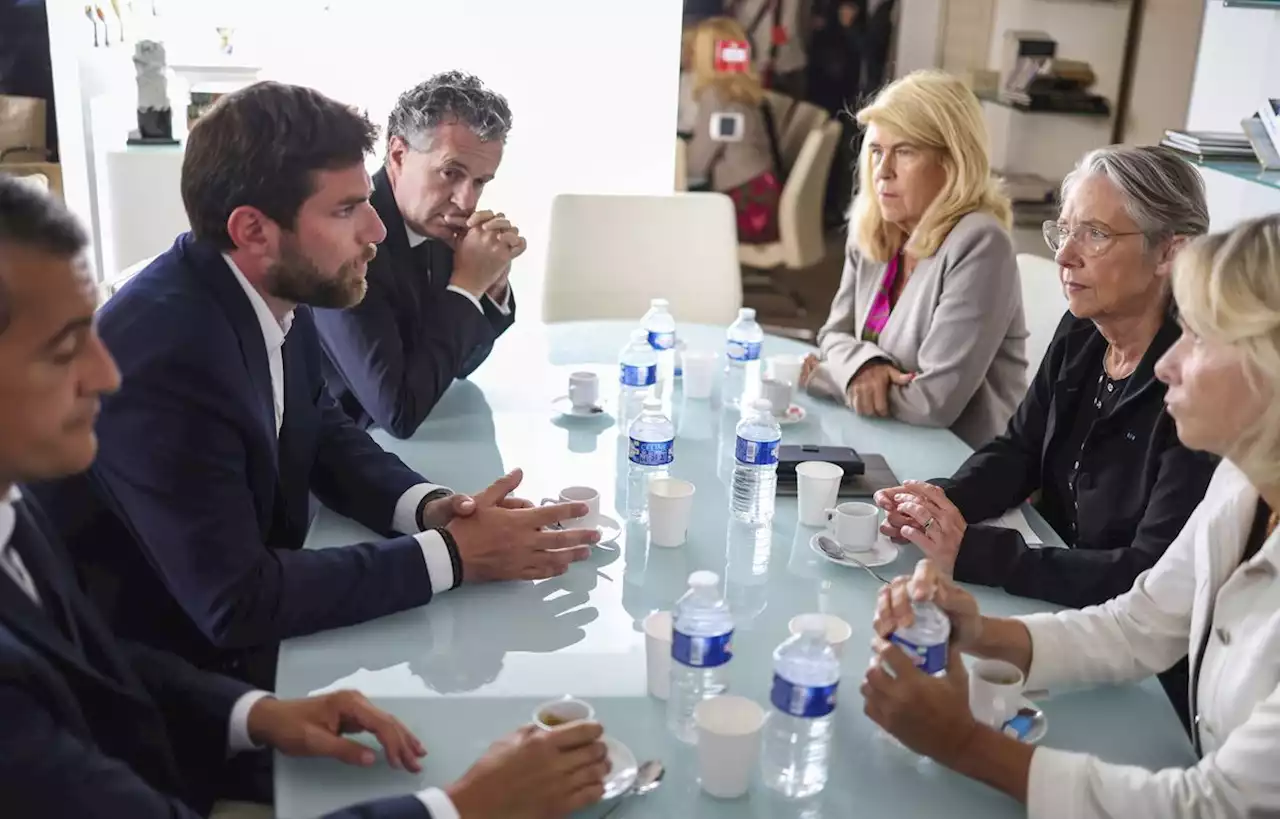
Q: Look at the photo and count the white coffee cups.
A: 6